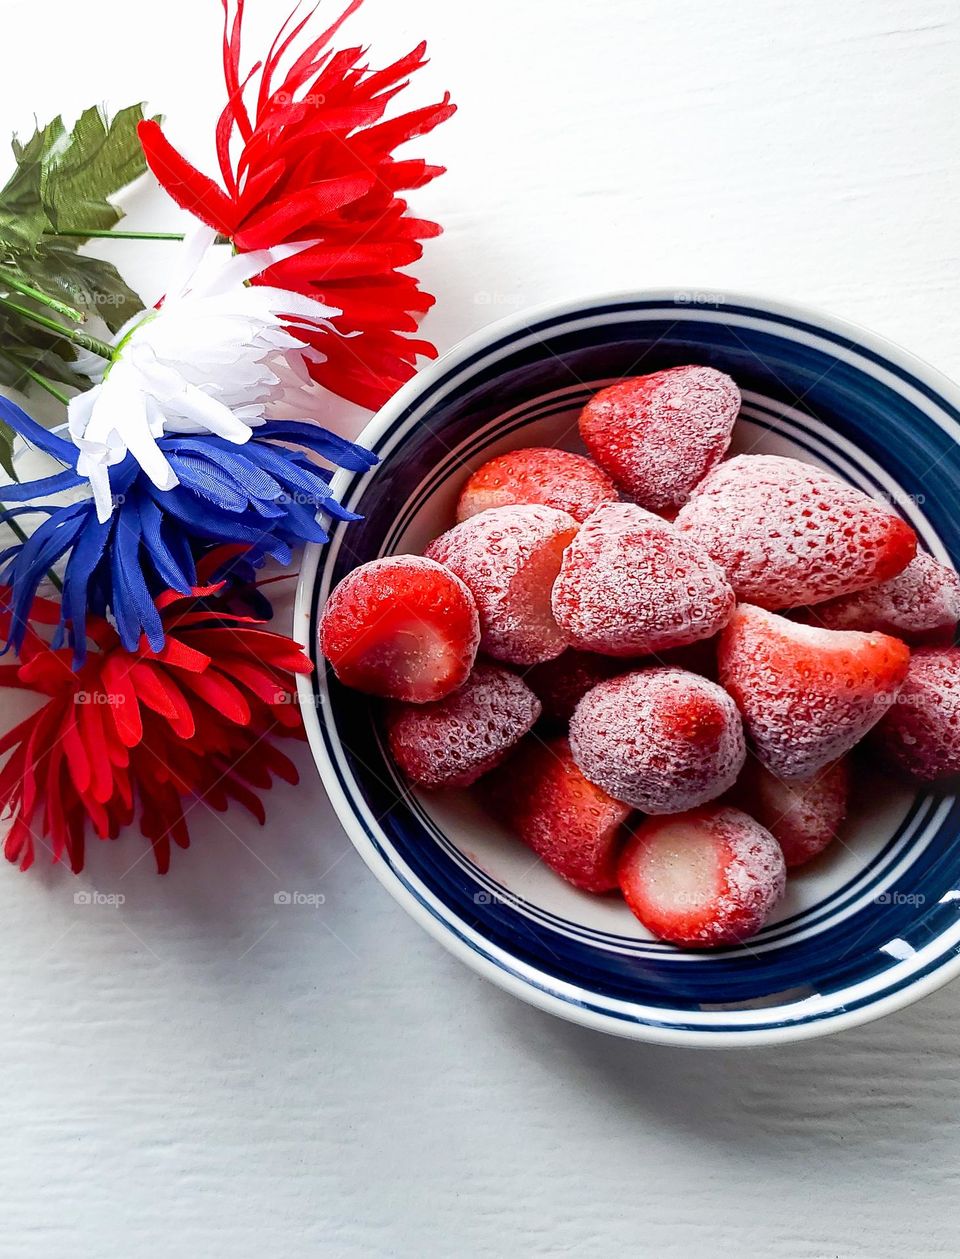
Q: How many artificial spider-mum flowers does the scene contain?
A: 4